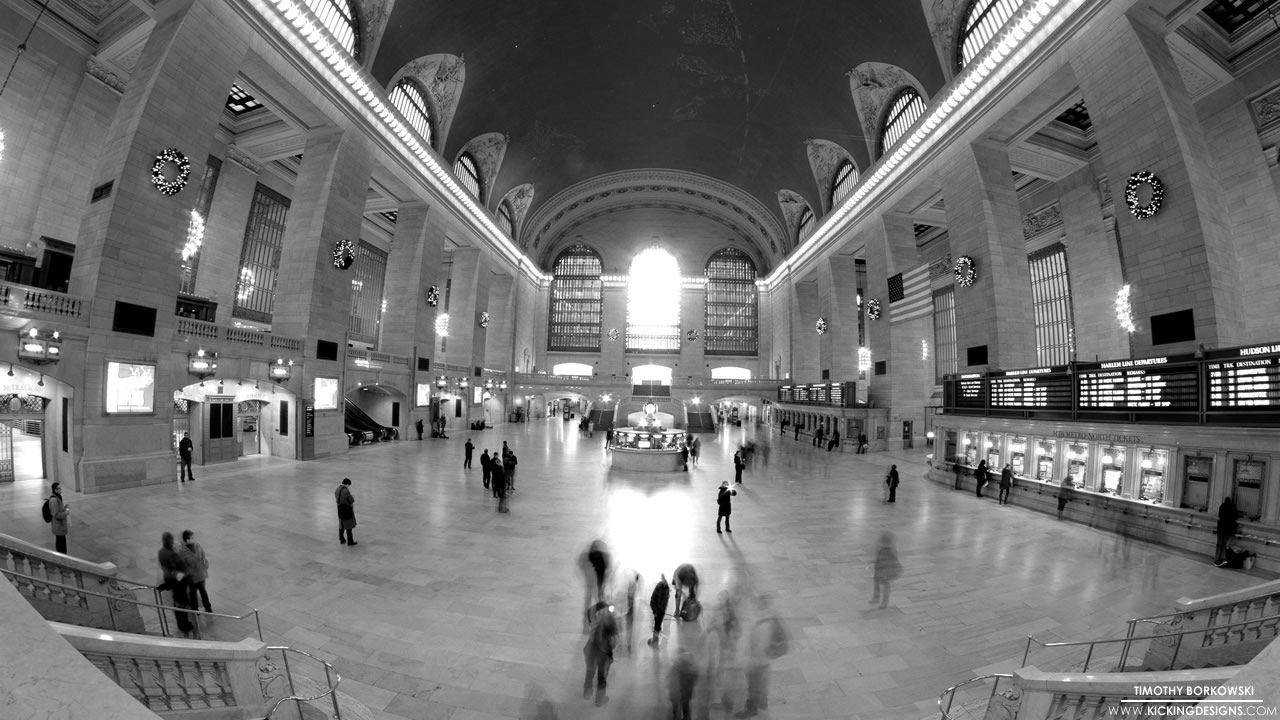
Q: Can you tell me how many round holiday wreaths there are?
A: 10